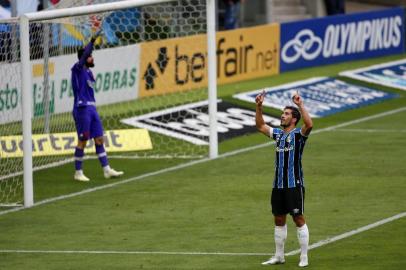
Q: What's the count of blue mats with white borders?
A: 2